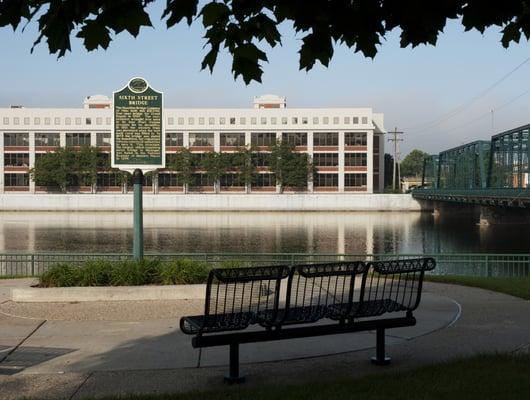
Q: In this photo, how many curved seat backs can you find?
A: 3